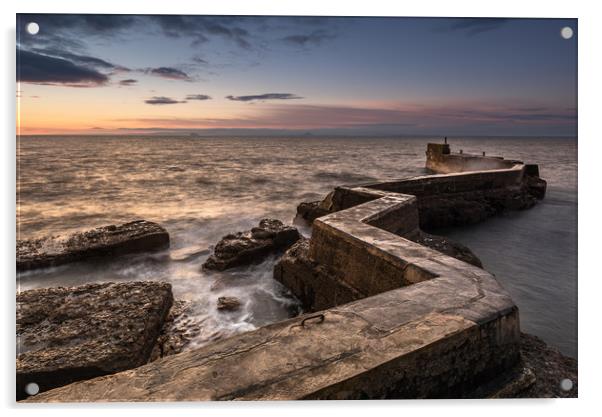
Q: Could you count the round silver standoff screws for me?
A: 4